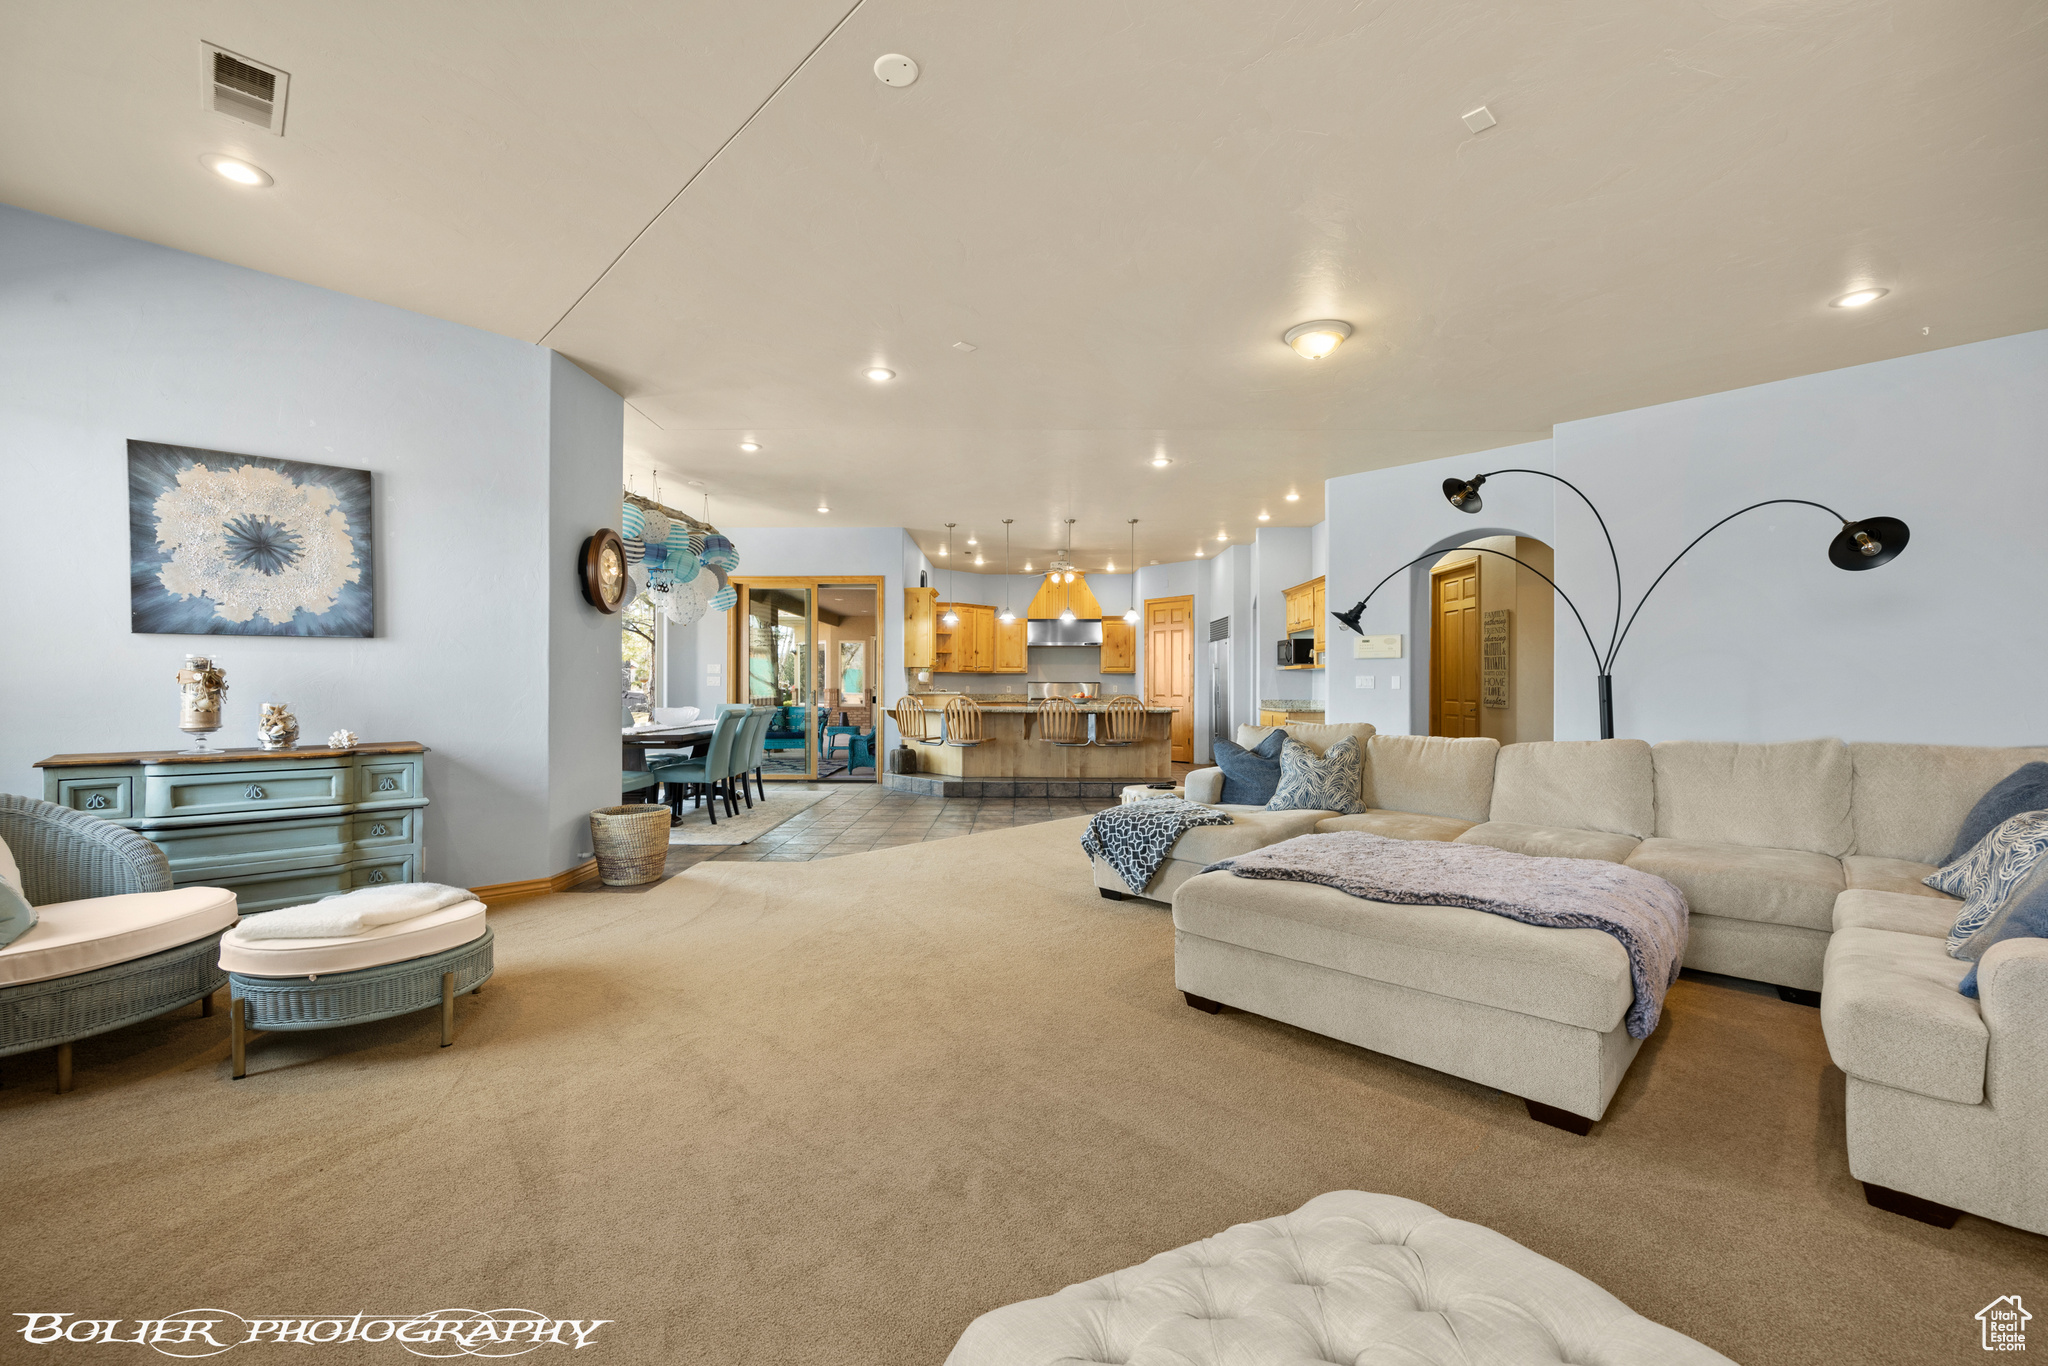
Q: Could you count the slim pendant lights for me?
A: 4